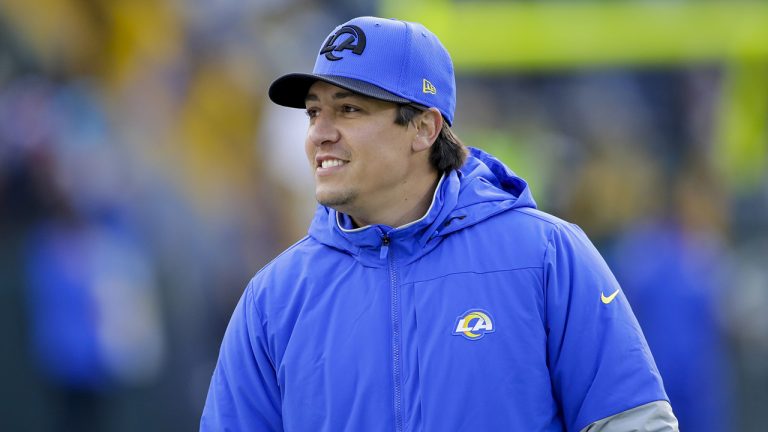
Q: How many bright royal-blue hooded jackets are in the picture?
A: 1